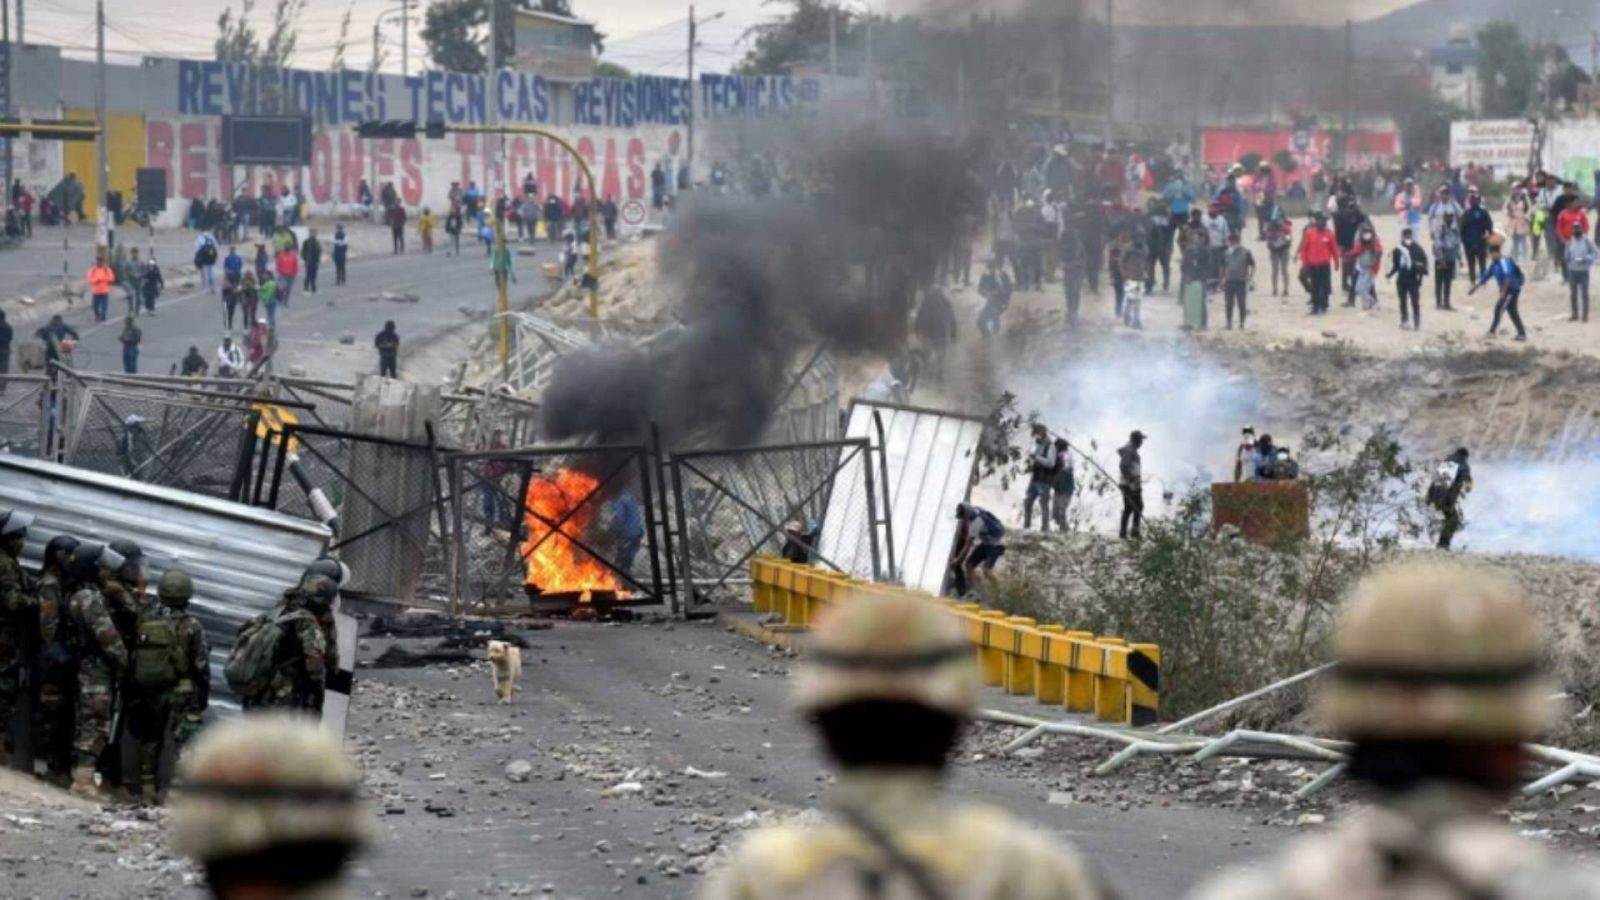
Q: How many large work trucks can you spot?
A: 0